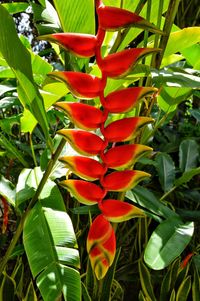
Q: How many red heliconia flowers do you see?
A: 14